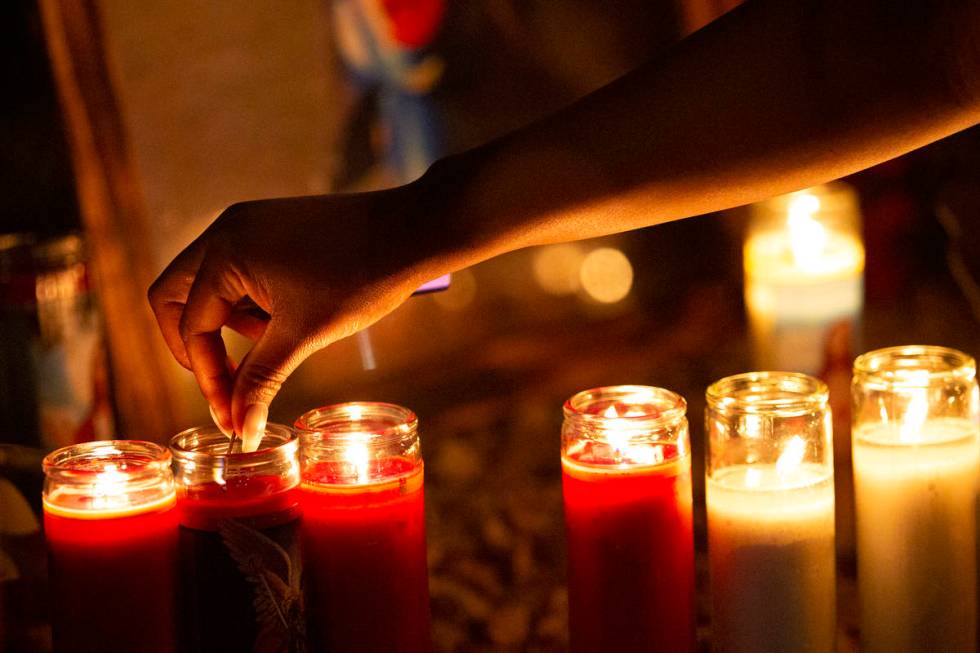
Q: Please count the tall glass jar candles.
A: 7